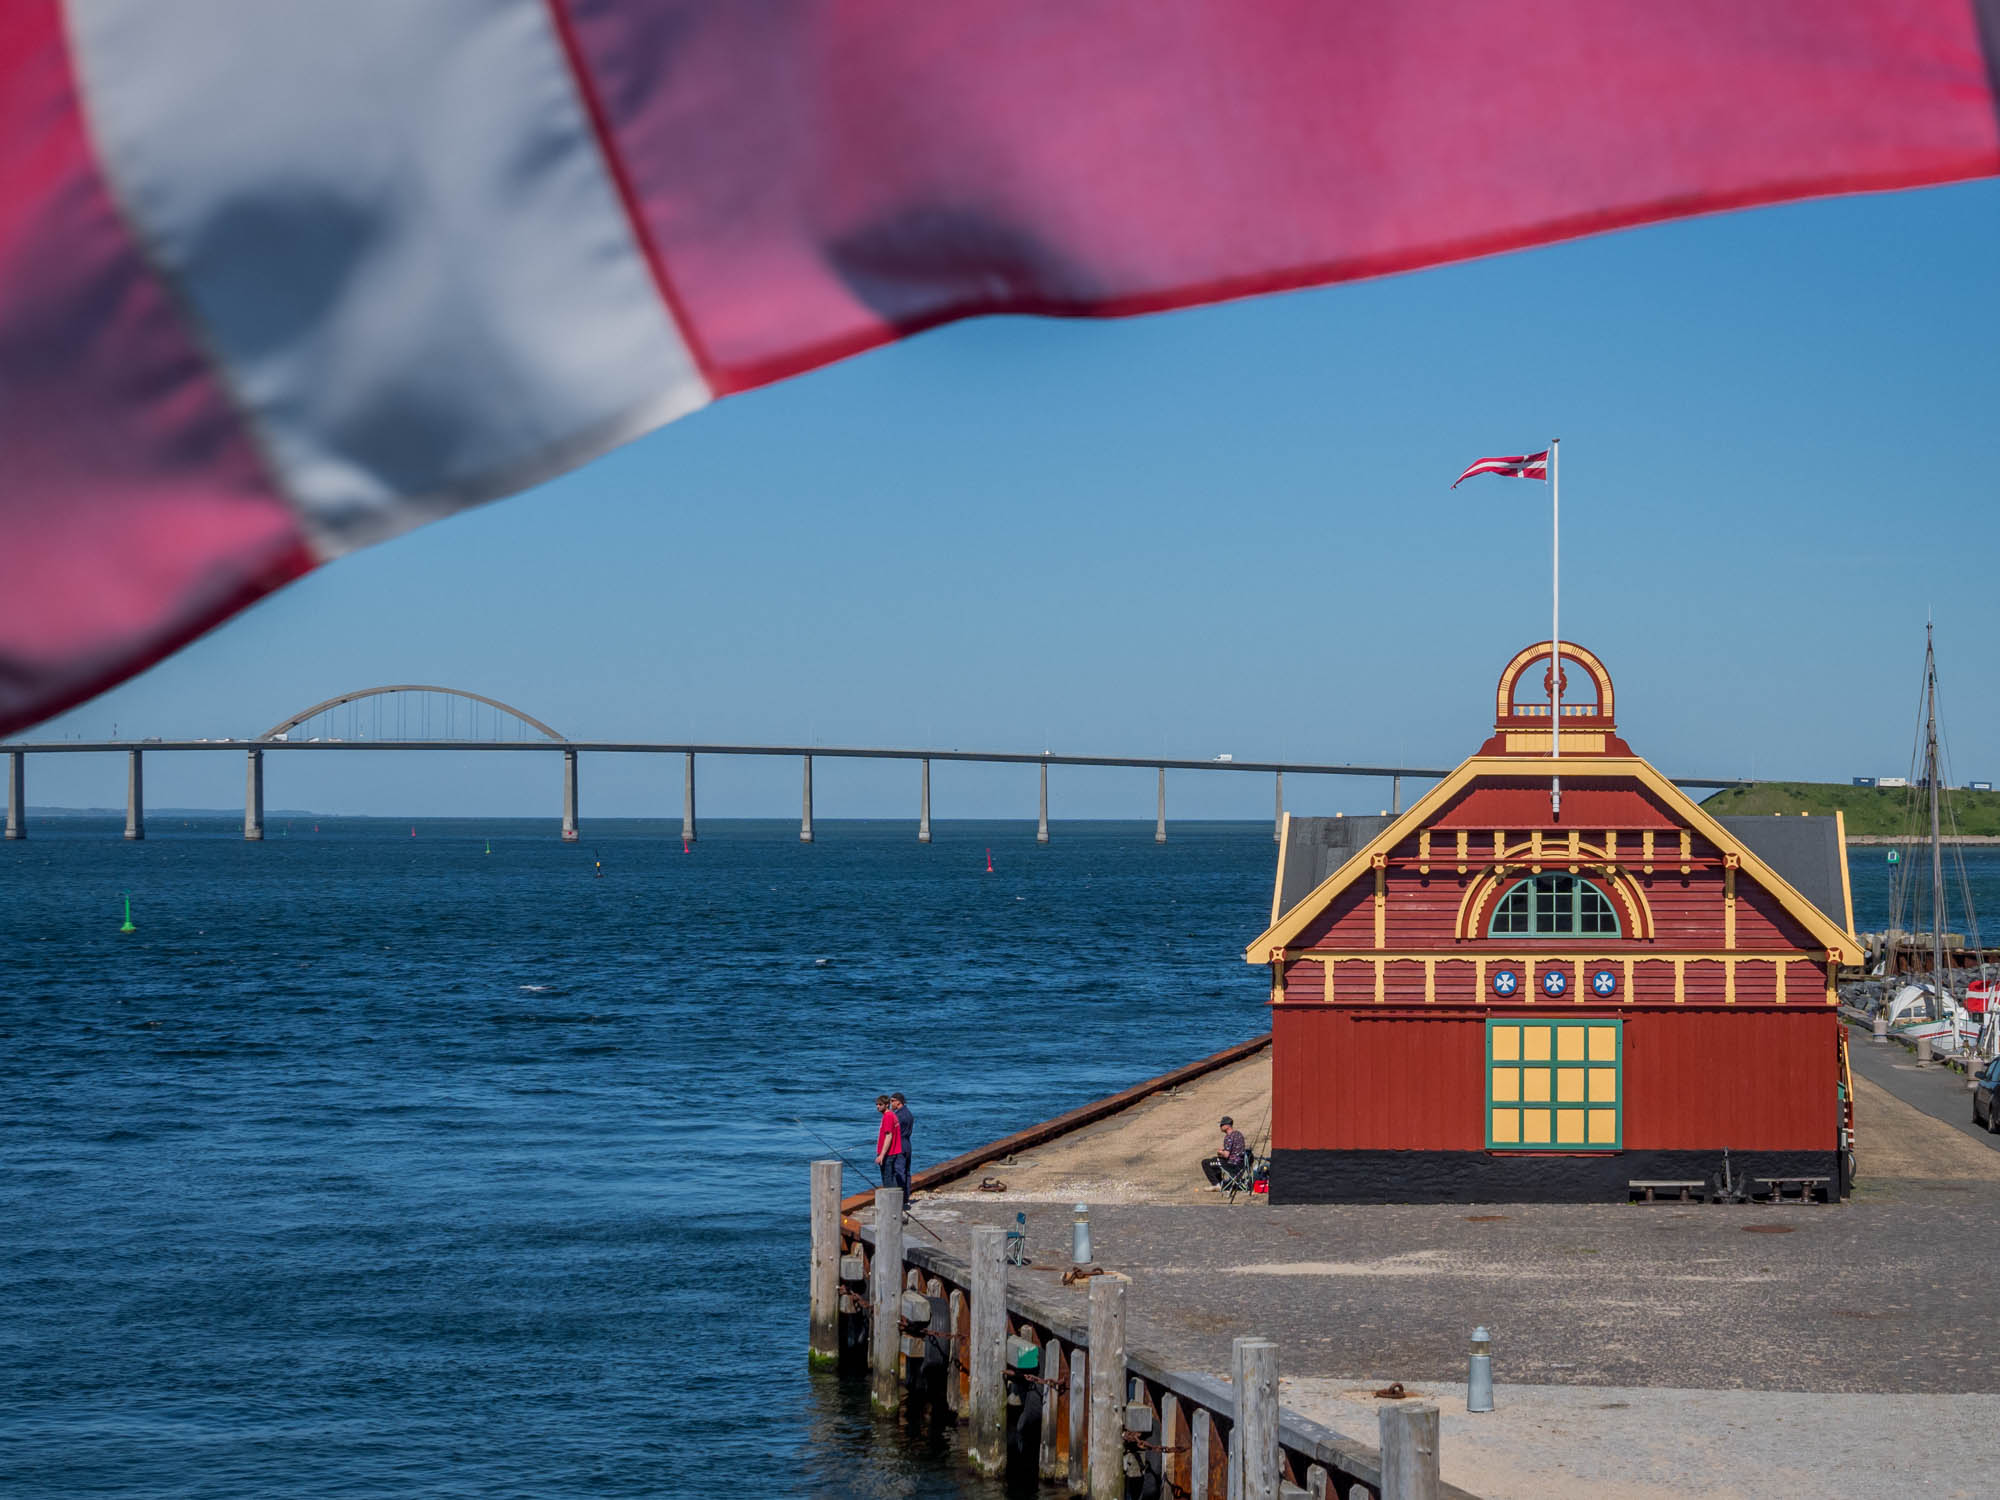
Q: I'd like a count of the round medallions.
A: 3